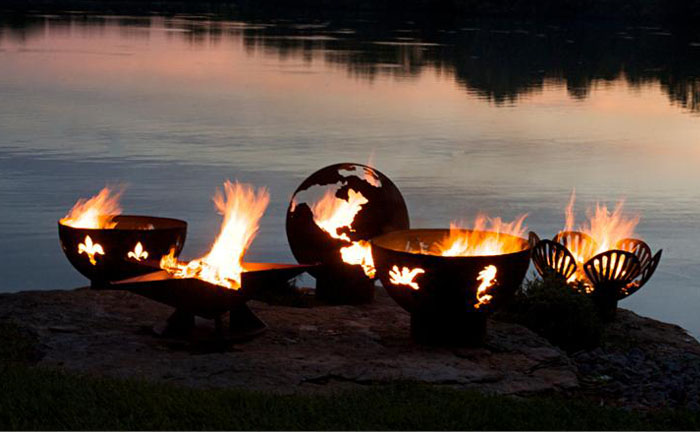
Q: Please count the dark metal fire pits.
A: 5